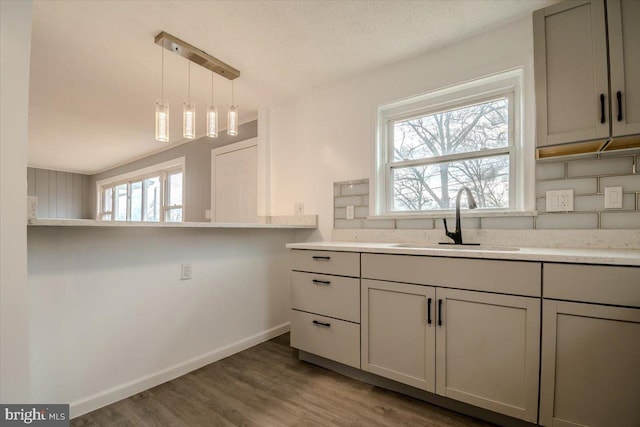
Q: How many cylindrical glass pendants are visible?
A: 4